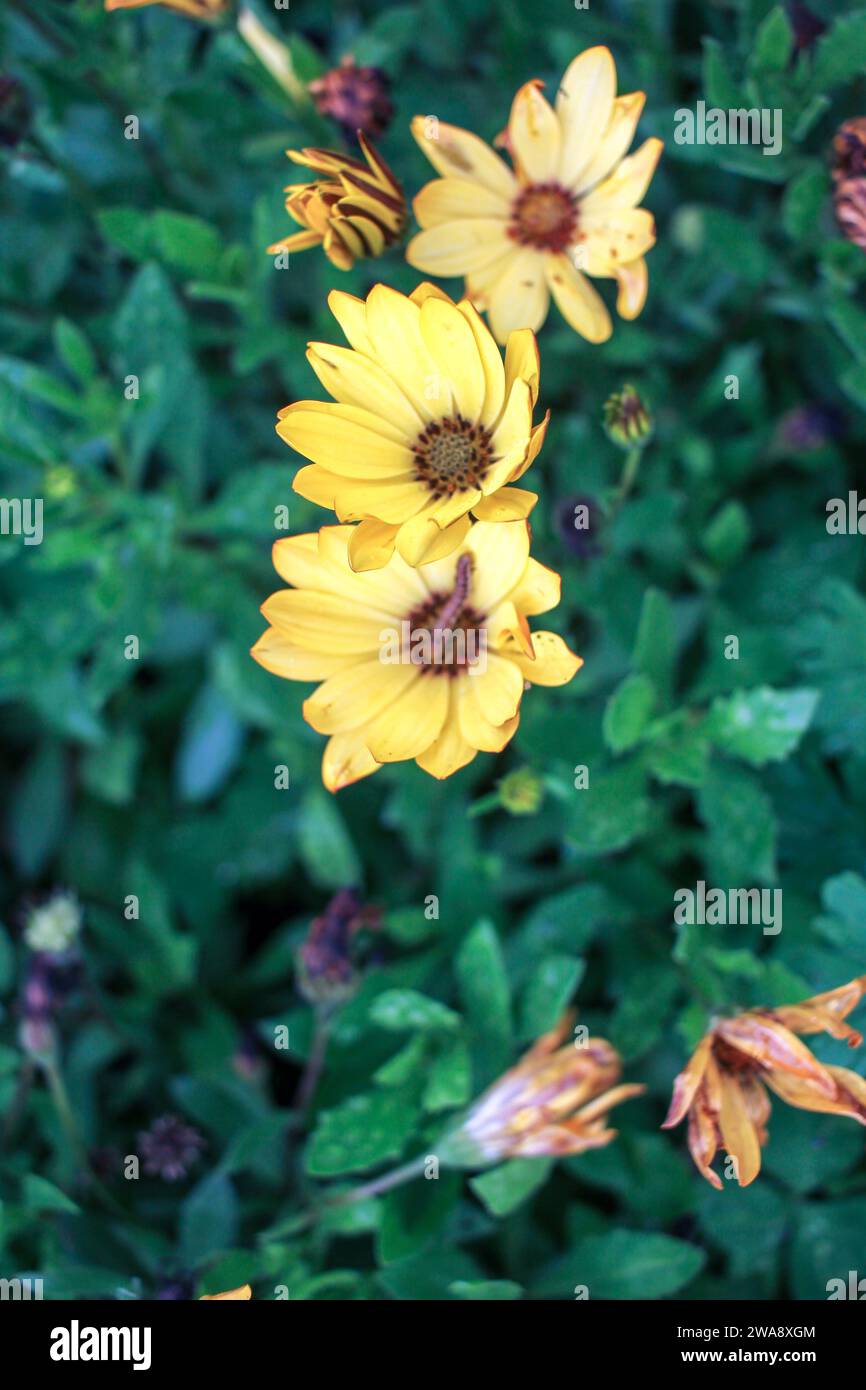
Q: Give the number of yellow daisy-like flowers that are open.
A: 3